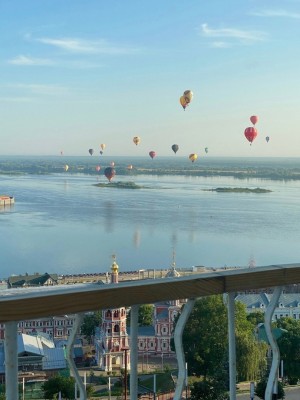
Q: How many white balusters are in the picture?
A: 6